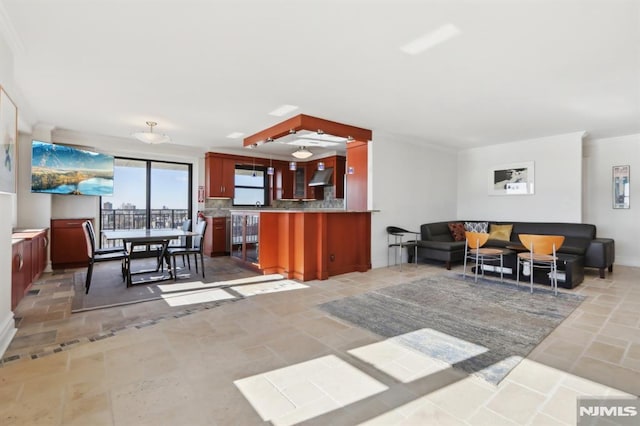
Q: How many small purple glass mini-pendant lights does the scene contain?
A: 5